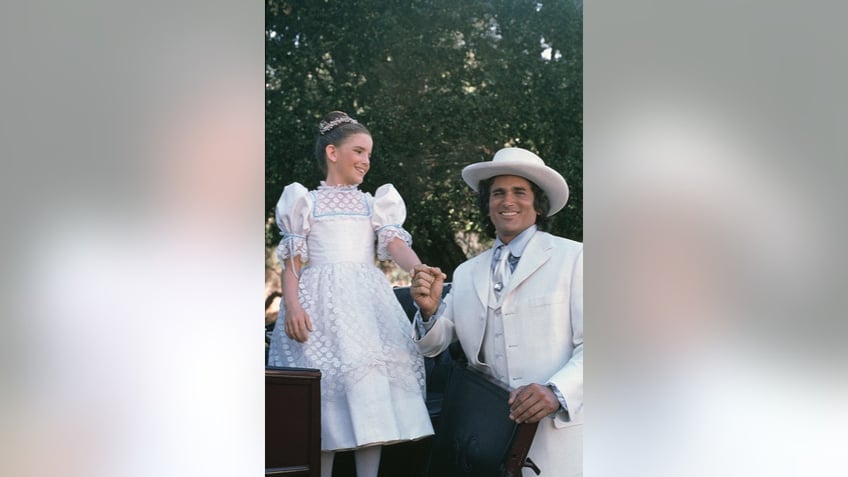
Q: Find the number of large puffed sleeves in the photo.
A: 2